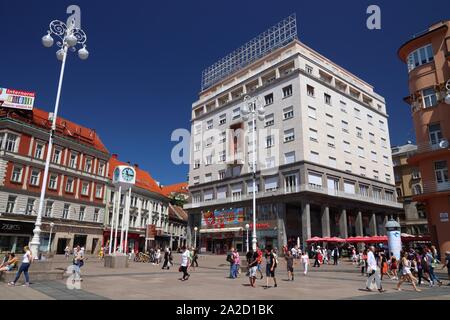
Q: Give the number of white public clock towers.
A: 1